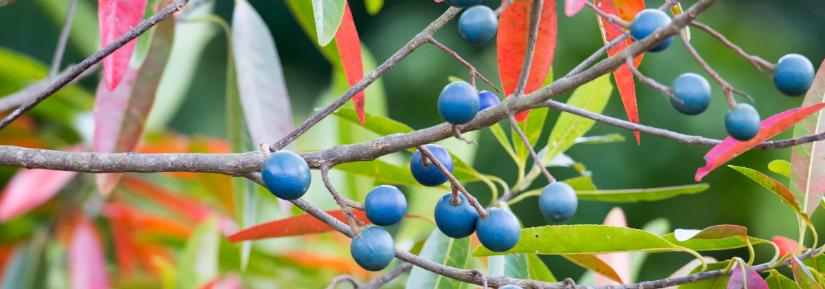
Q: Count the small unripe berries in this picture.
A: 0